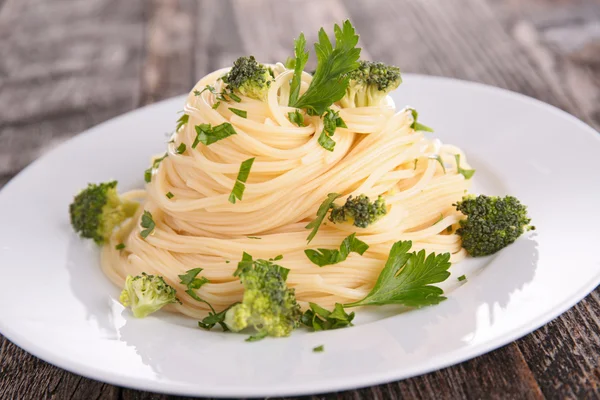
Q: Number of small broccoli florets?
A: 7